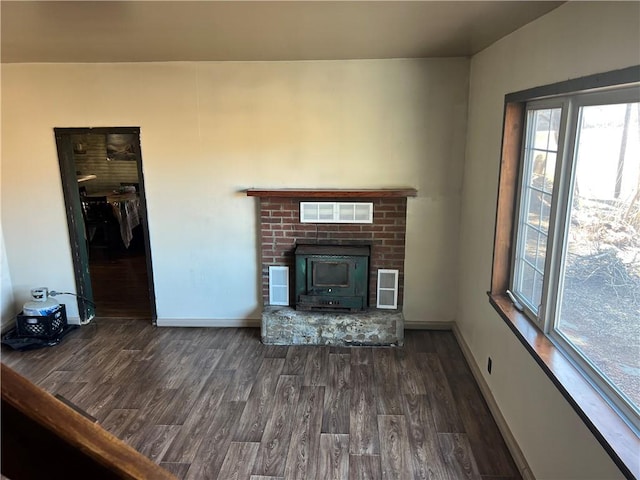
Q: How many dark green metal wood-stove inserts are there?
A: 1